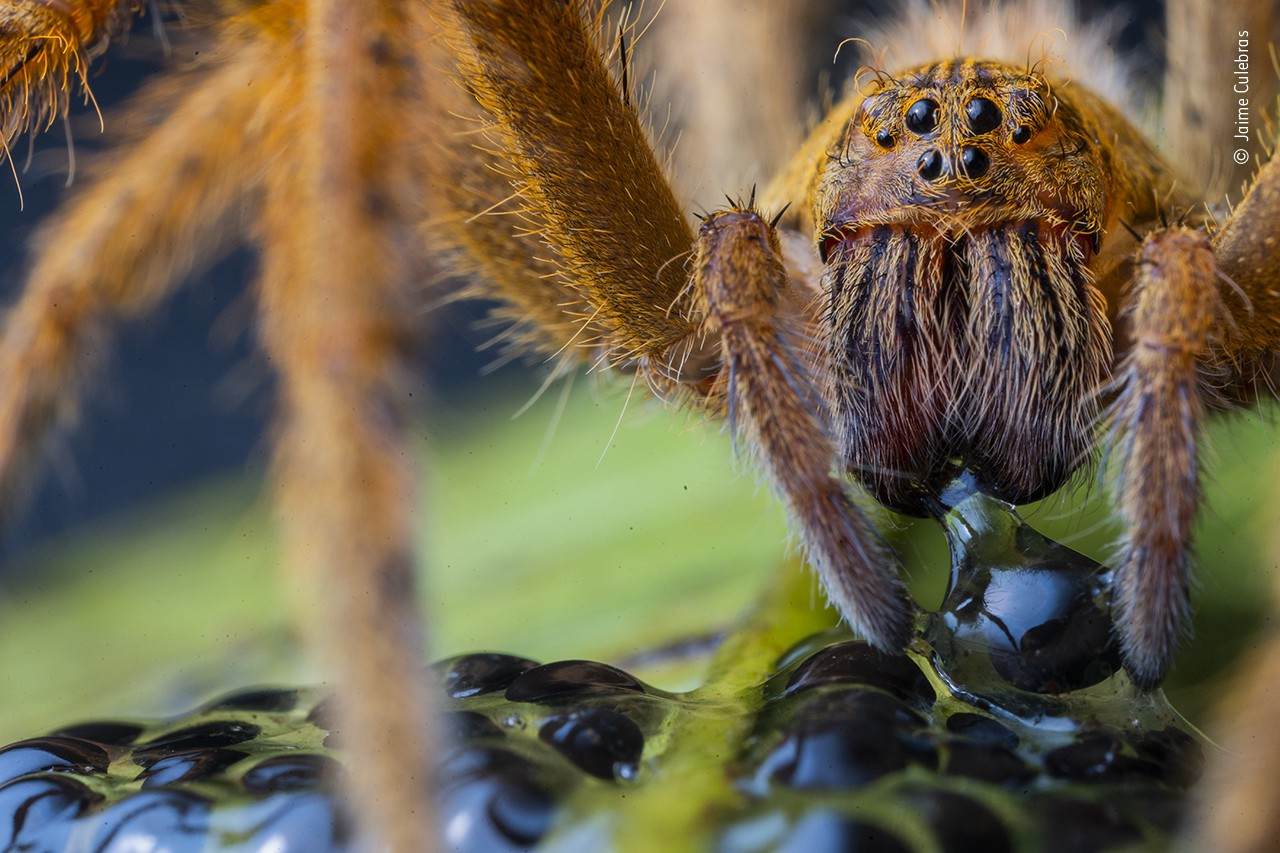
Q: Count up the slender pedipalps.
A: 2